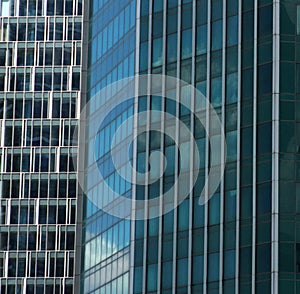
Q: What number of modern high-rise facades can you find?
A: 2